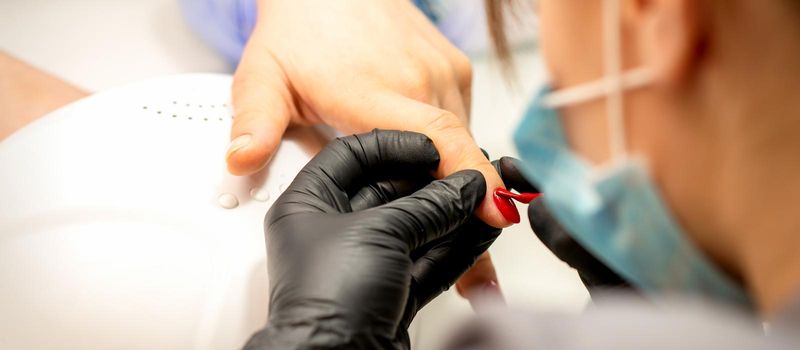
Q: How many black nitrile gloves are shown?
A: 2